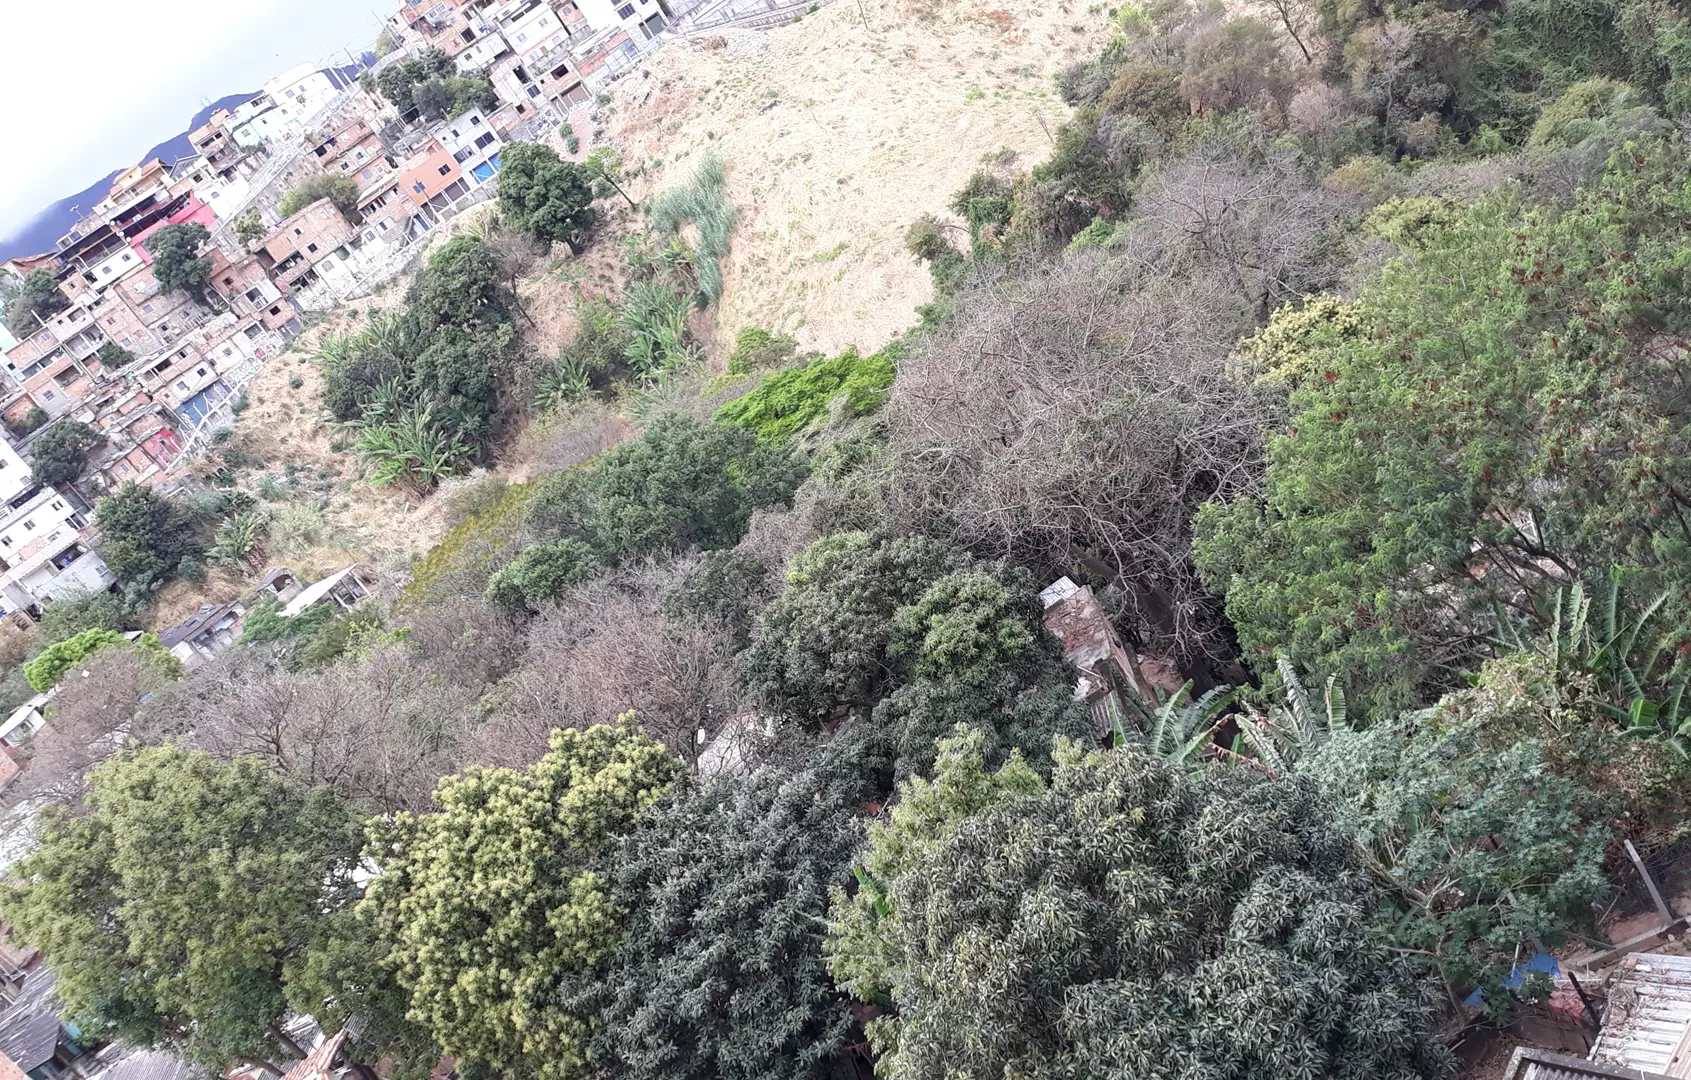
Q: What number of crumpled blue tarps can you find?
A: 1